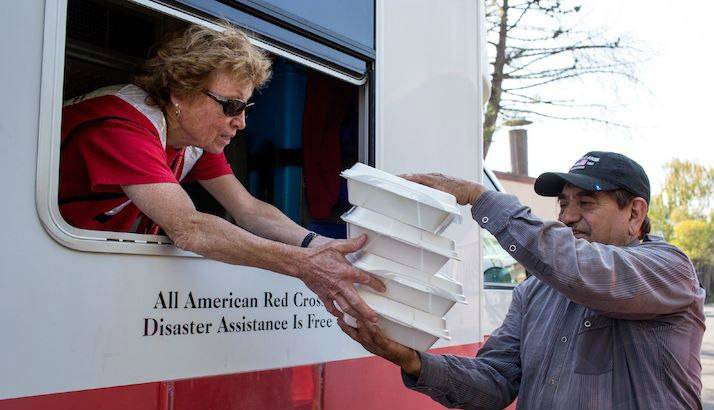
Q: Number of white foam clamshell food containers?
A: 4